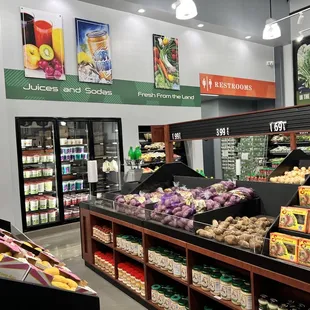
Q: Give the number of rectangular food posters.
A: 3